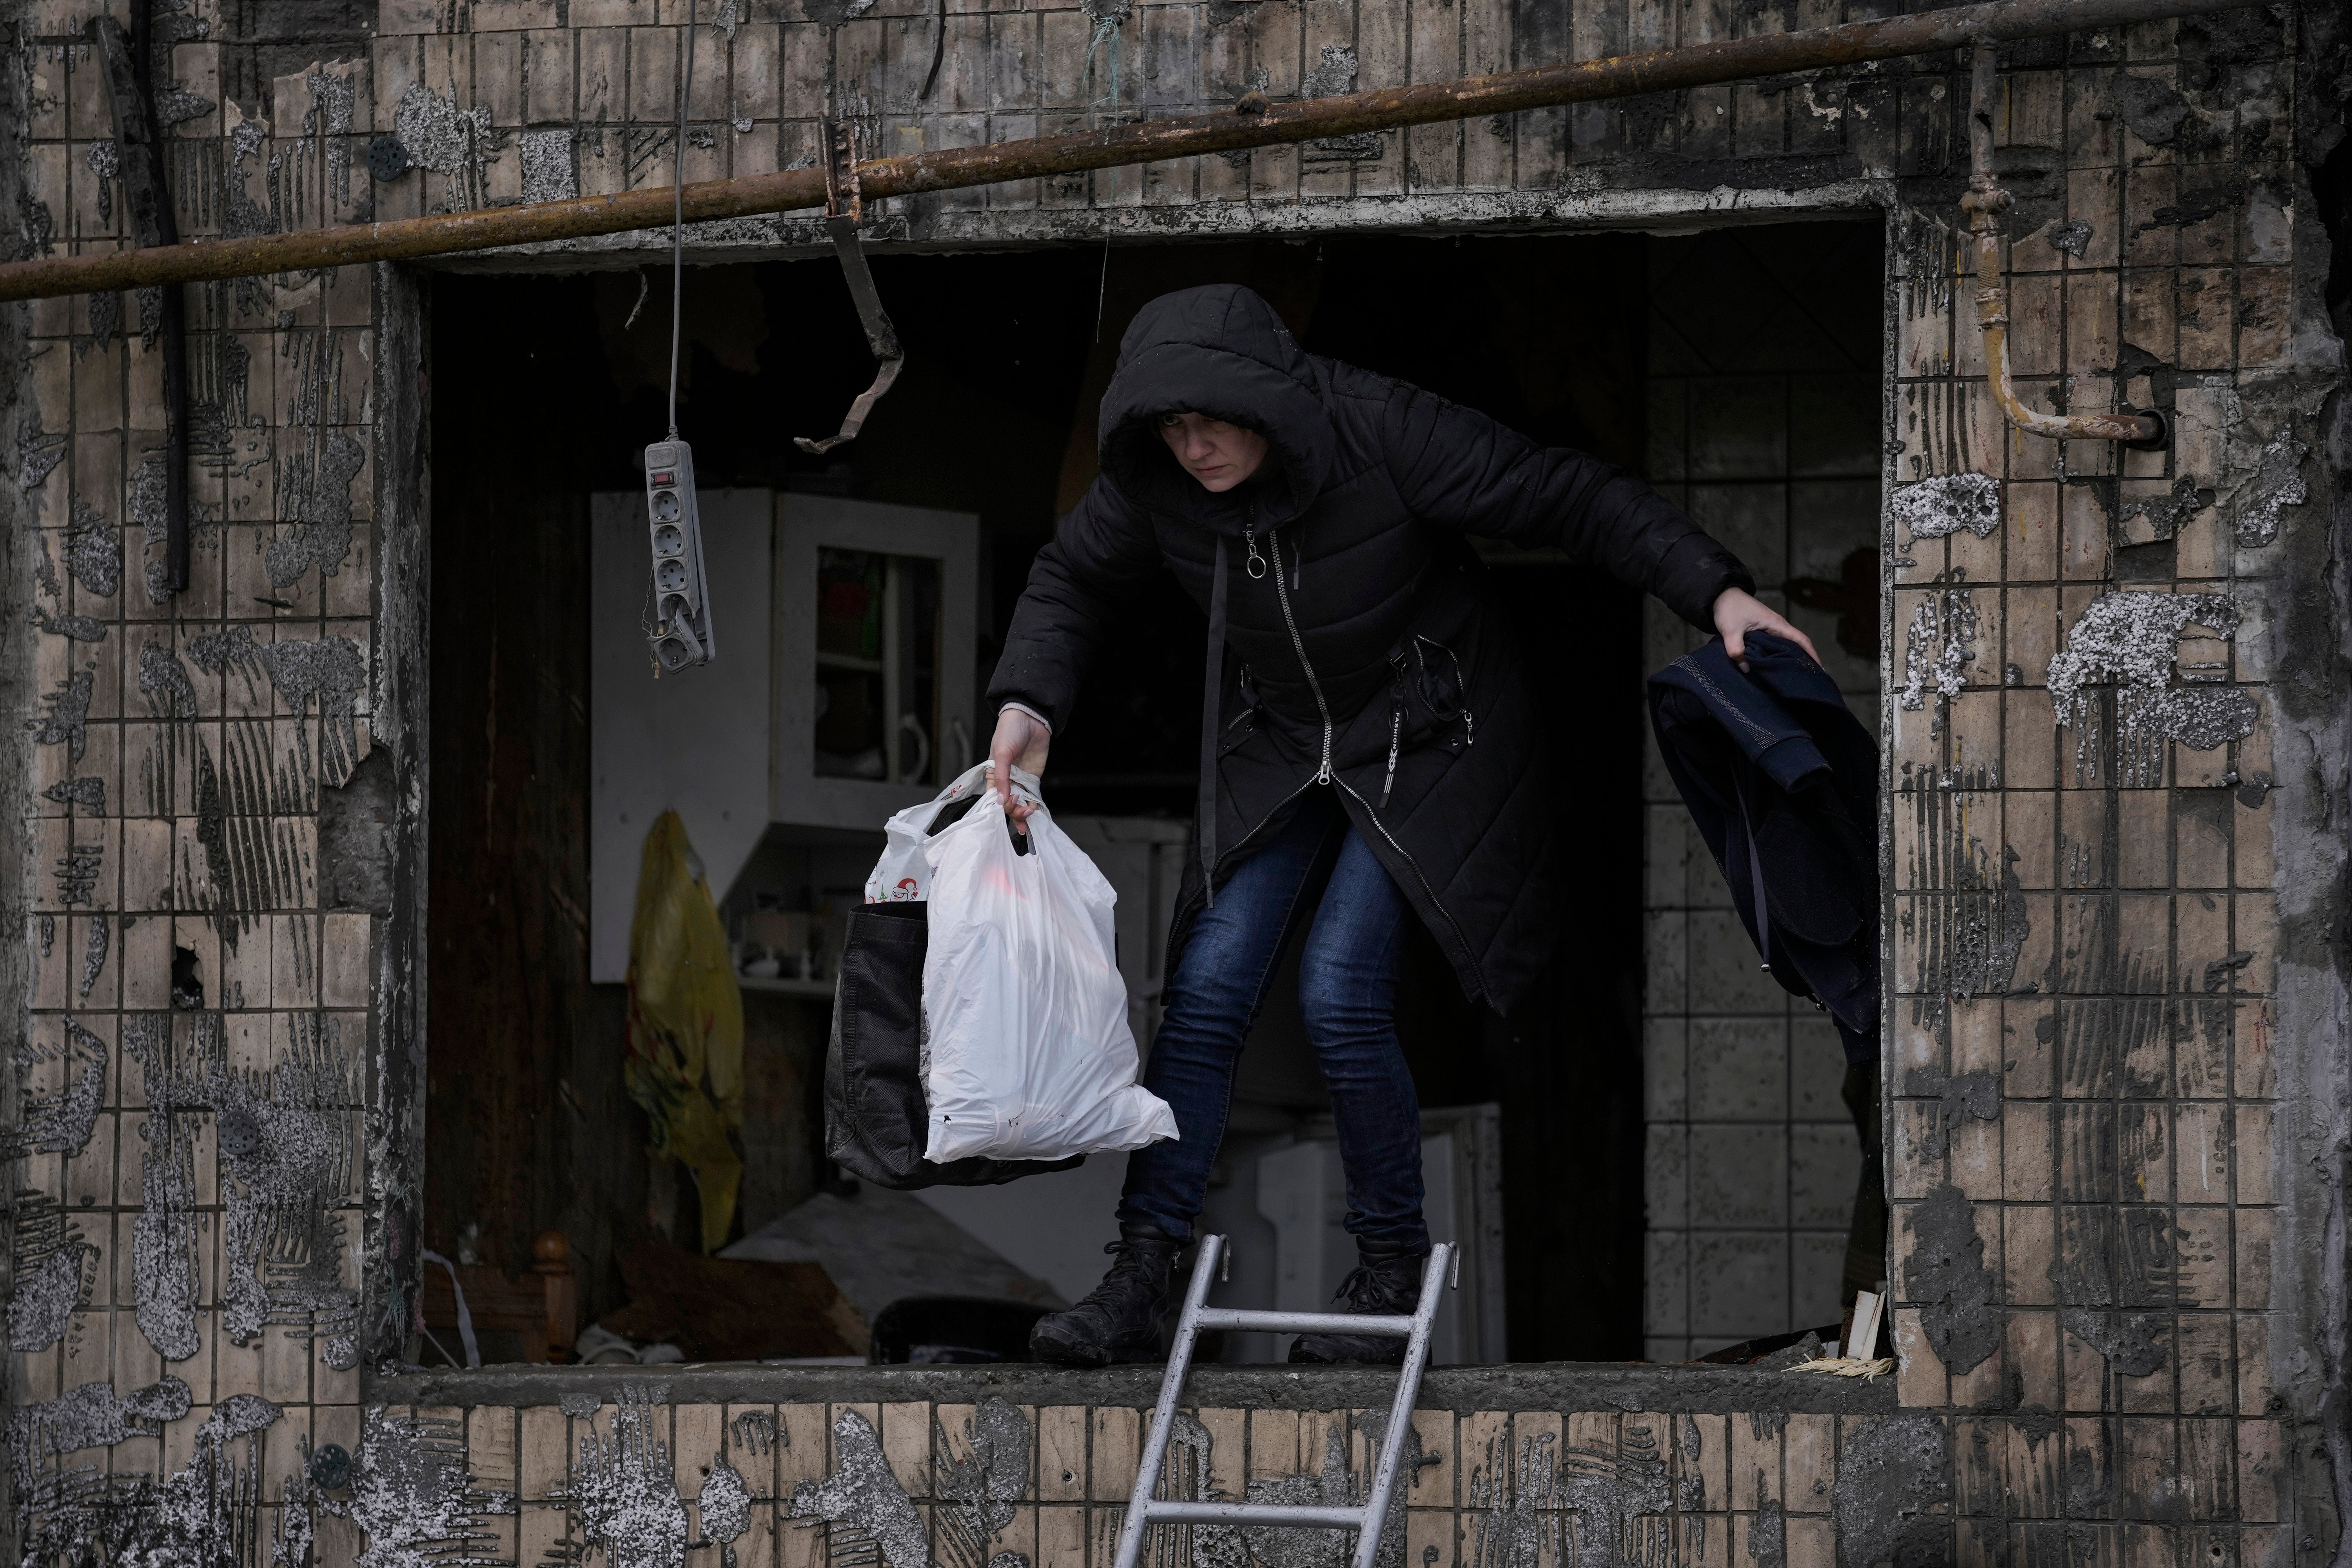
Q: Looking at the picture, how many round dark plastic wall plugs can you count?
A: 3